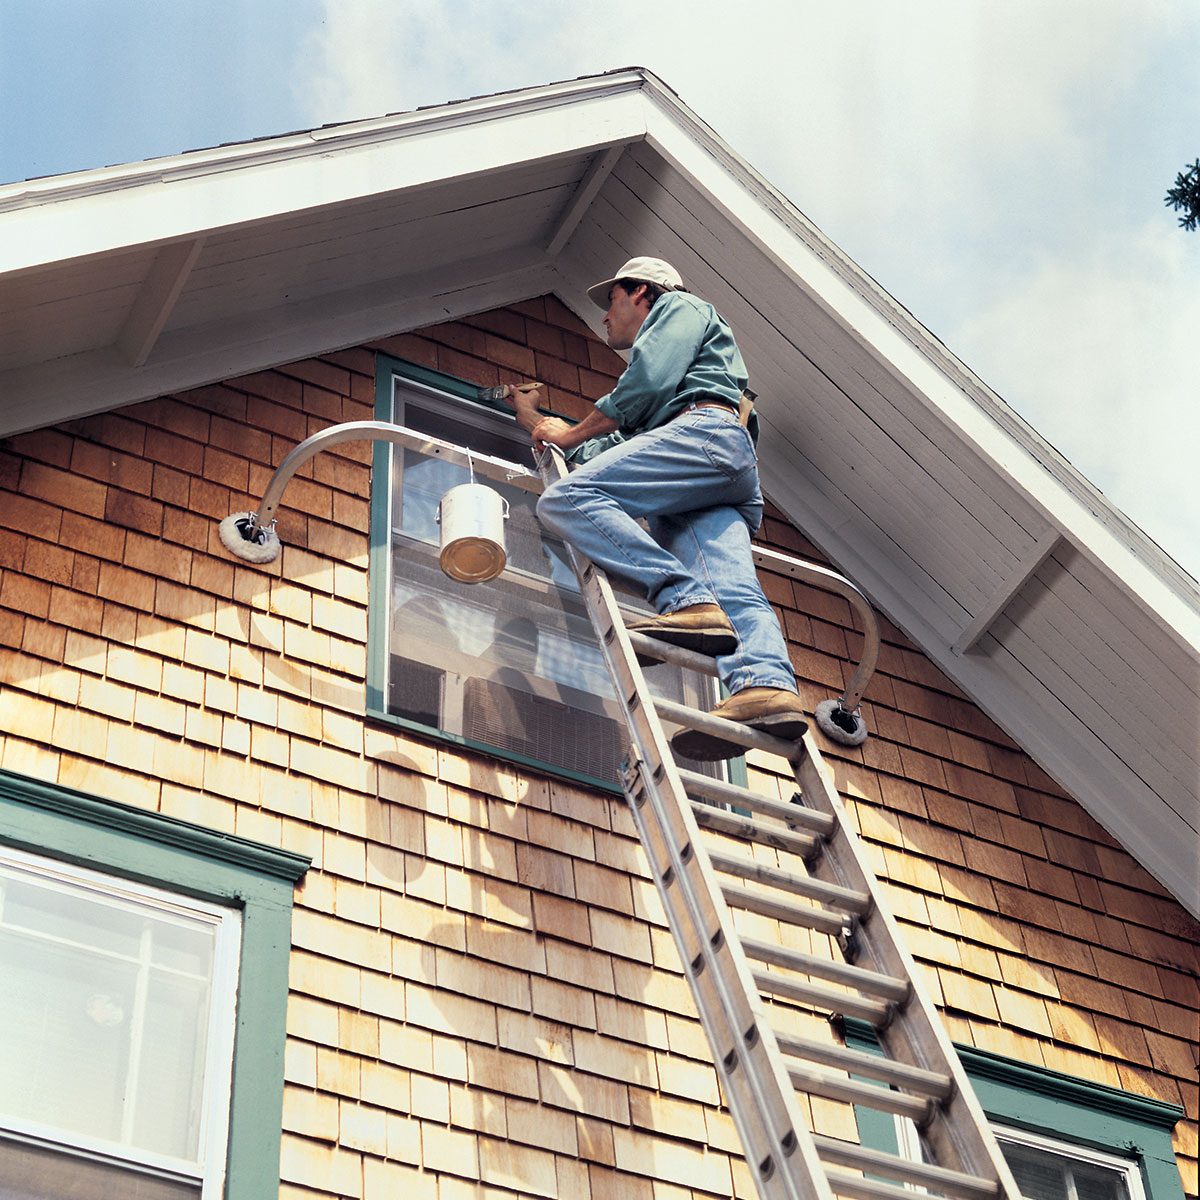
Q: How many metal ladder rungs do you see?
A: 12